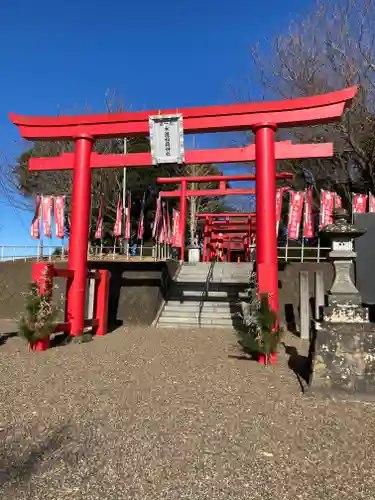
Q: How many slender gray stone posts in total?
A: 2